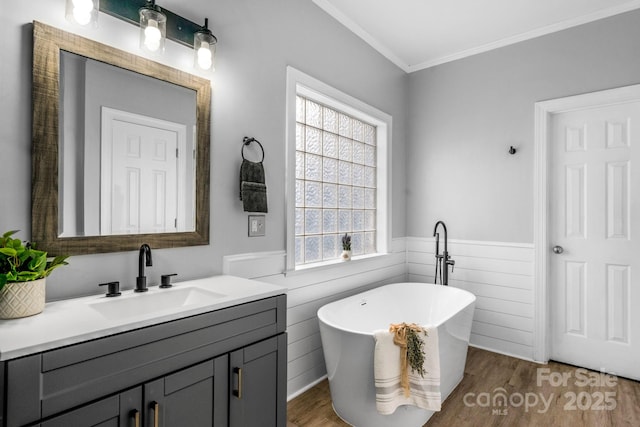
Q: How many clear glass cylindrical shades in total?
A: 3